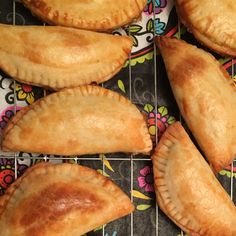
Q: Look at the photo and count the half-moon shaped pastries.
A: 7